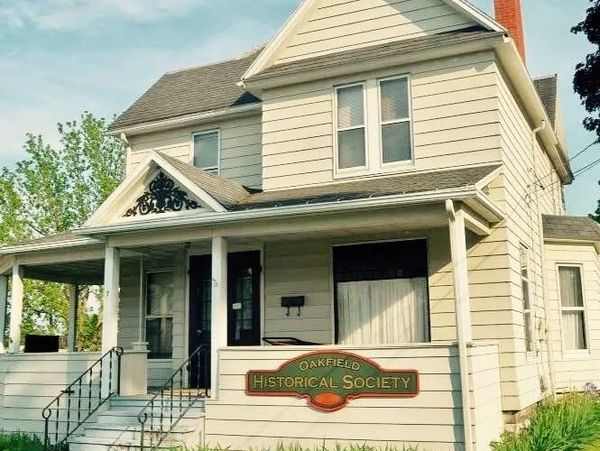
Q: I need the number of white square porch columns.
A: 6